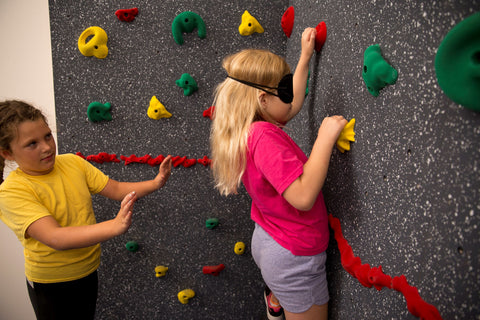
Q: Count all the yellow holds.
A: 7